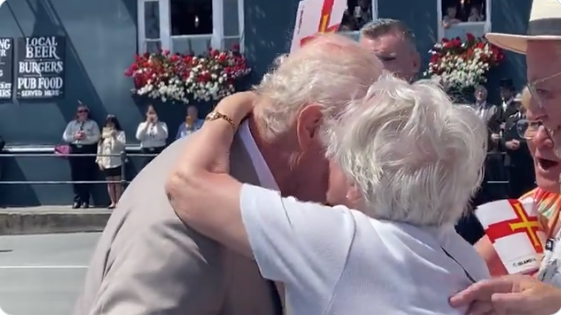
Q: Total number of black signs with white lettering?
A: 2